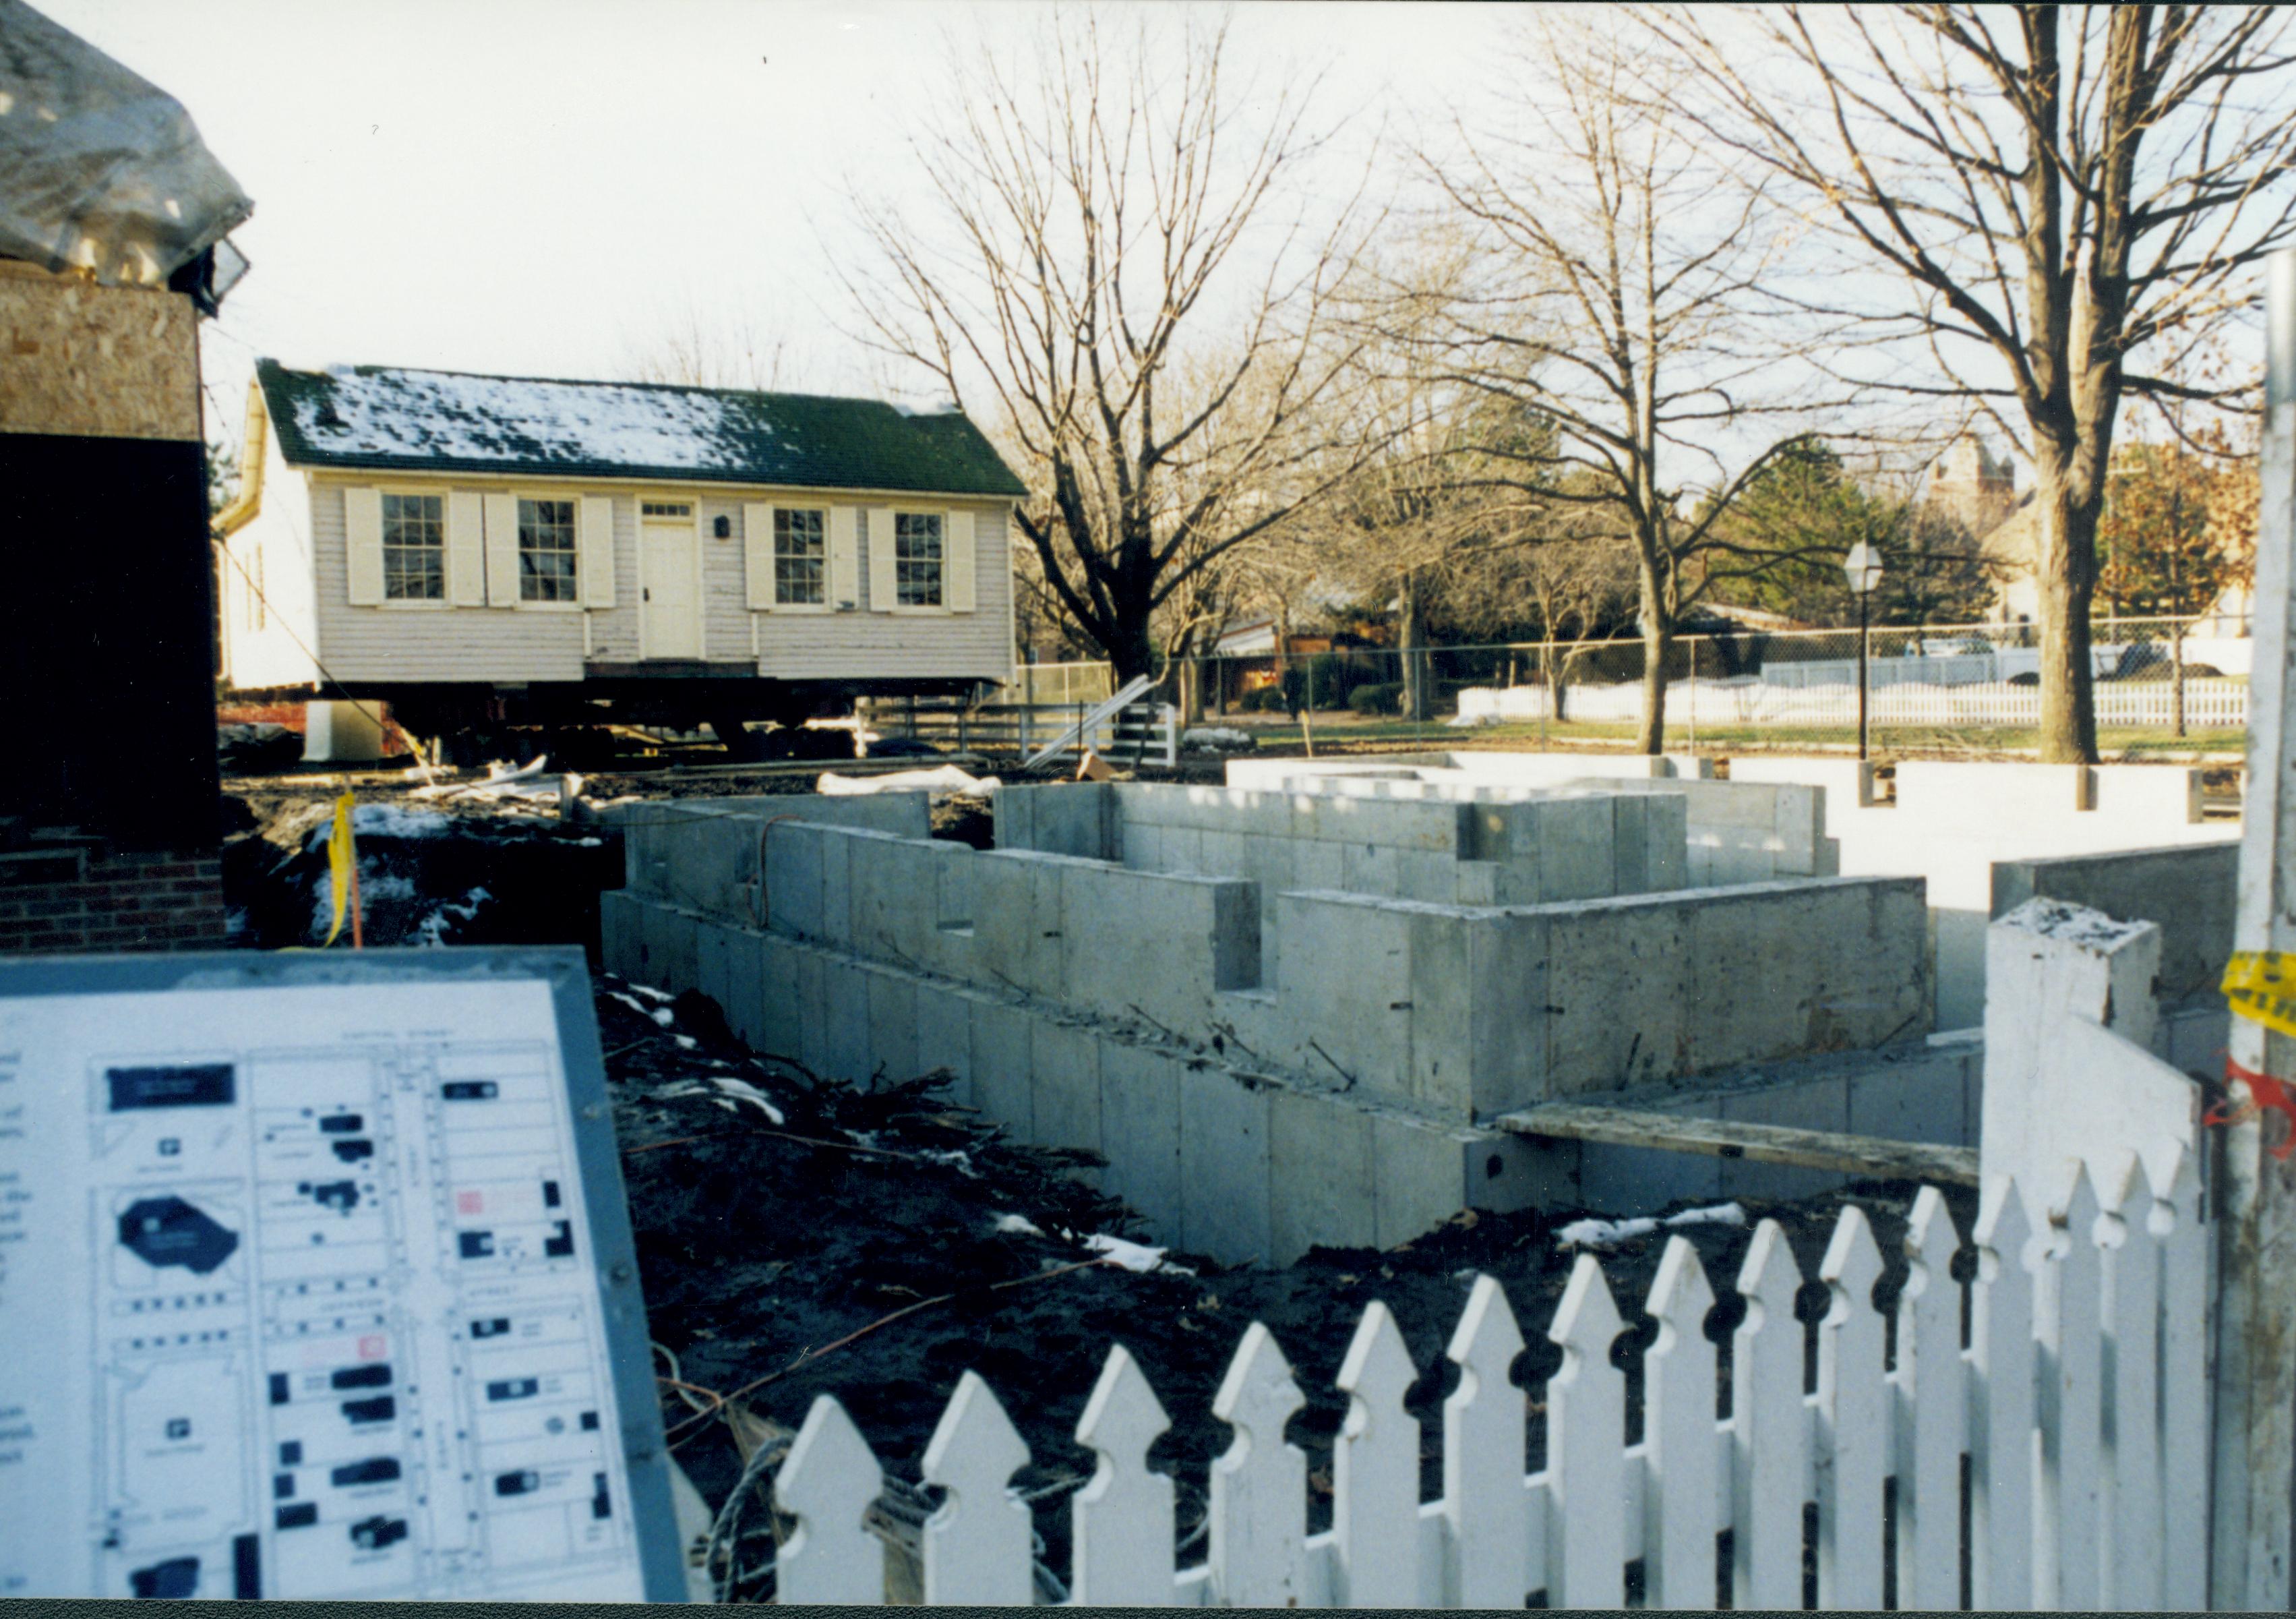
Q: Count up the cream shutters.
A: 8